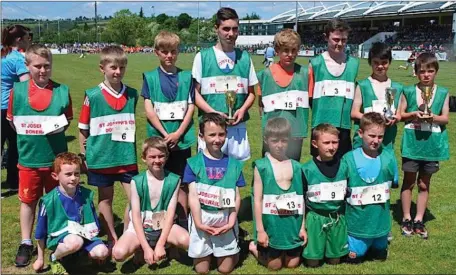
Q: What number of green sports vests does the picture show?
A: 14